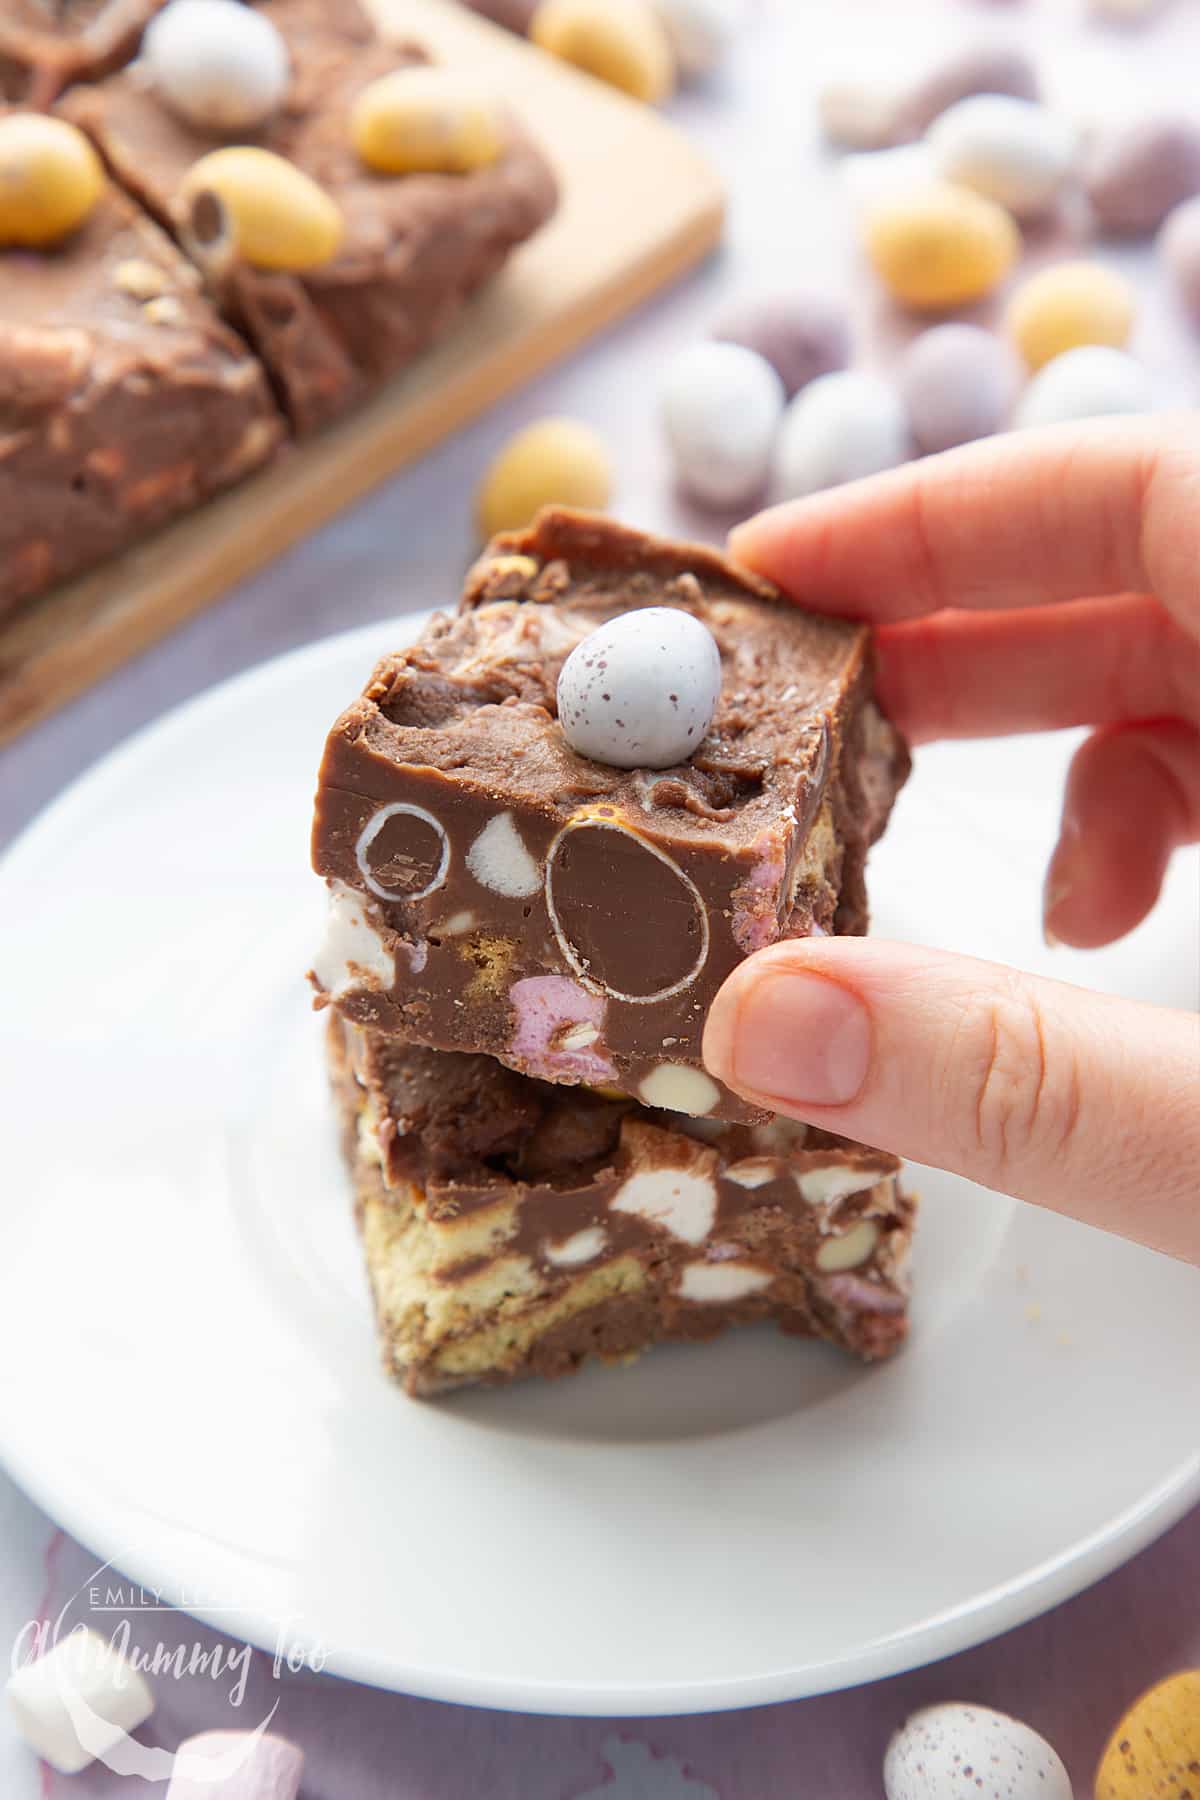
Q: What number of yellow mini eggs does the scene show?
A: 8